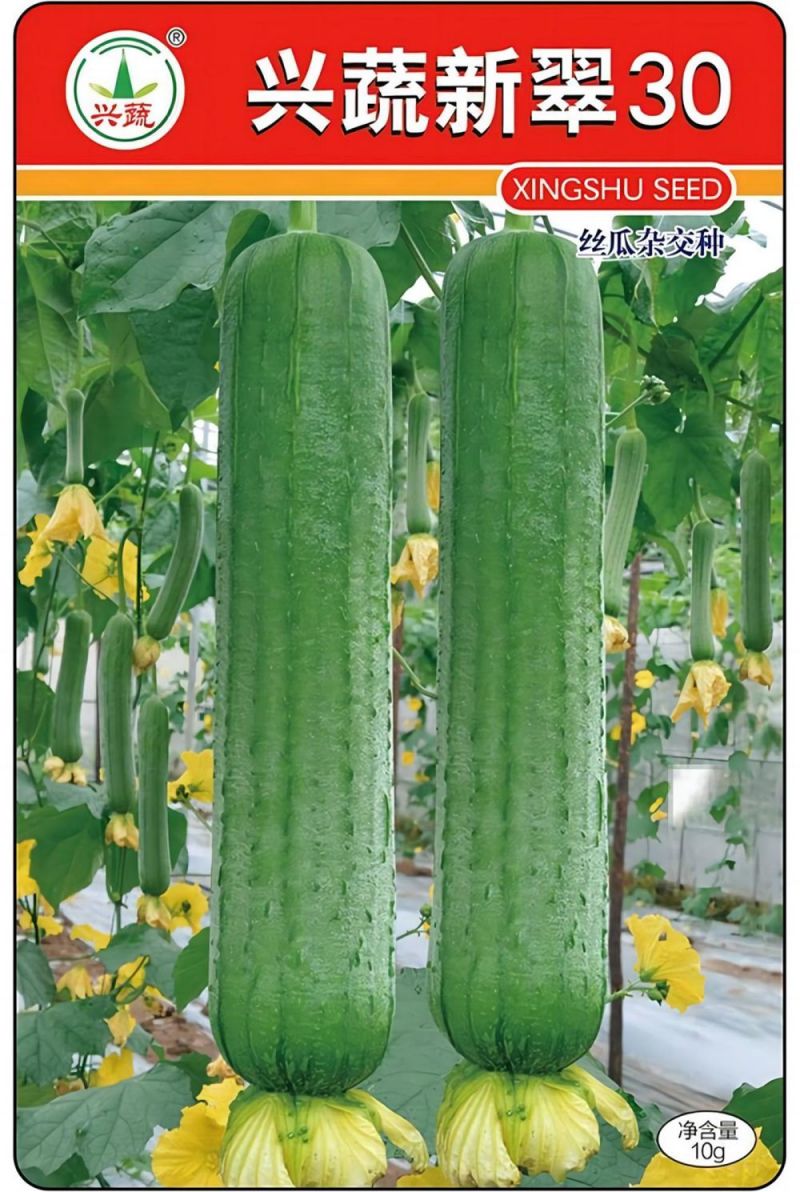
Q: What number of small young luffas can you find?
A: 9